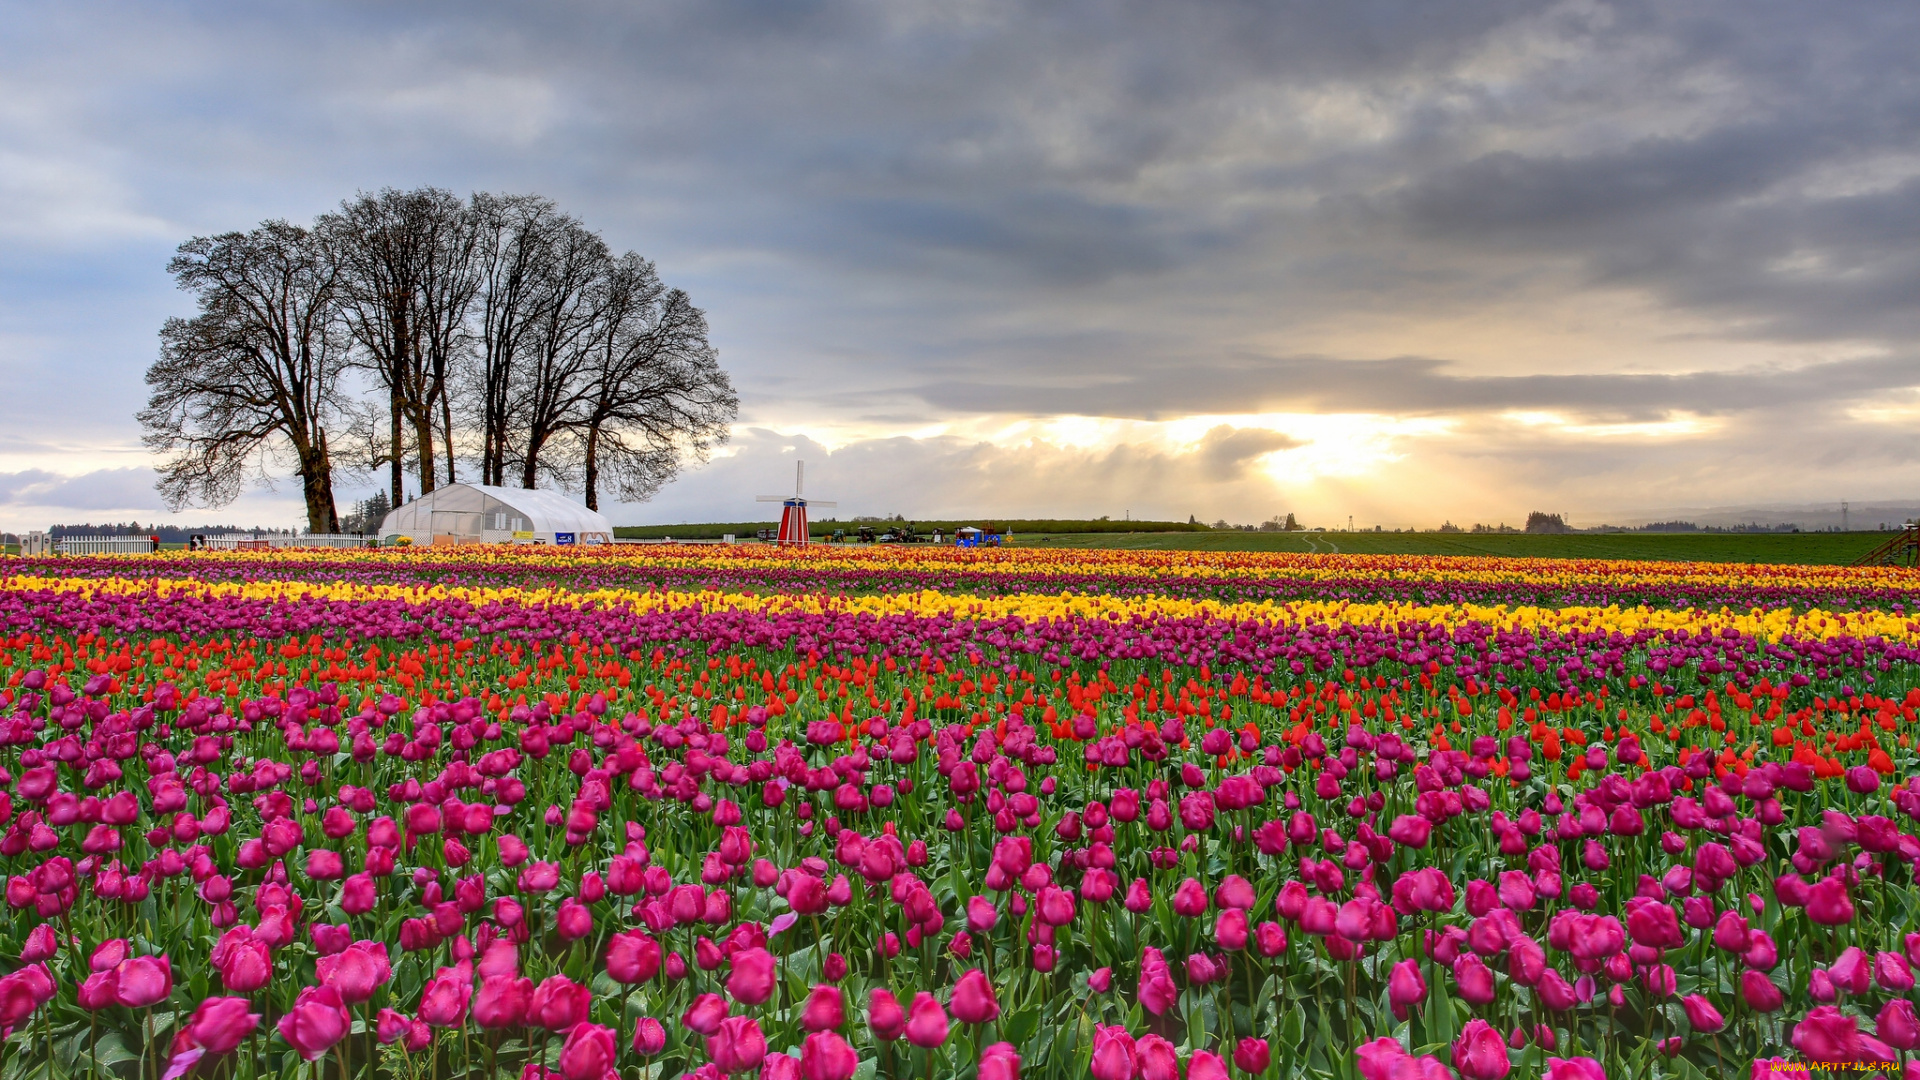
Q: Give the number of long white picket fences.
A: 2